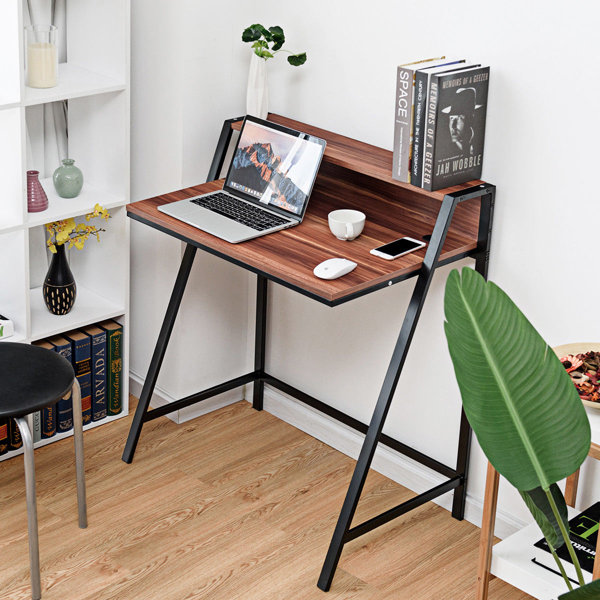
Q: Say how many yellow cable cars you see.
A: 0